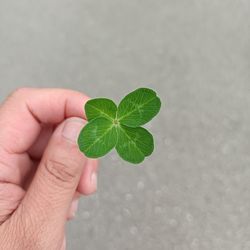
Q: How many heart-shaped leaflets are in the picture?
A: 4